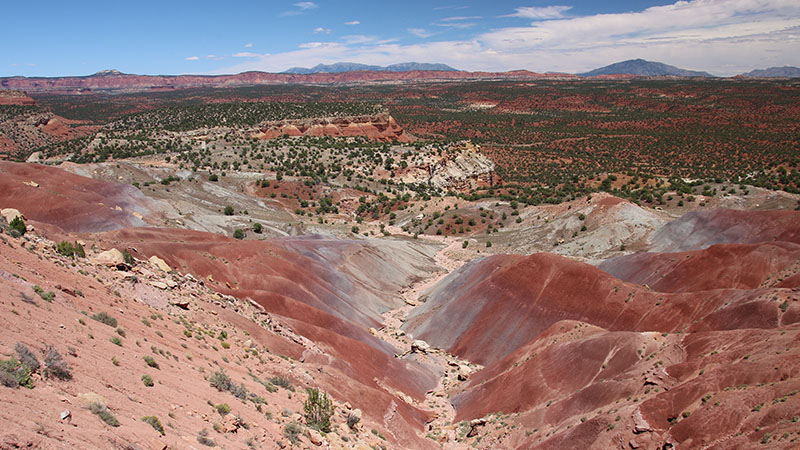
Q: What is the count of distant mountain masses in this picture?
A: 3